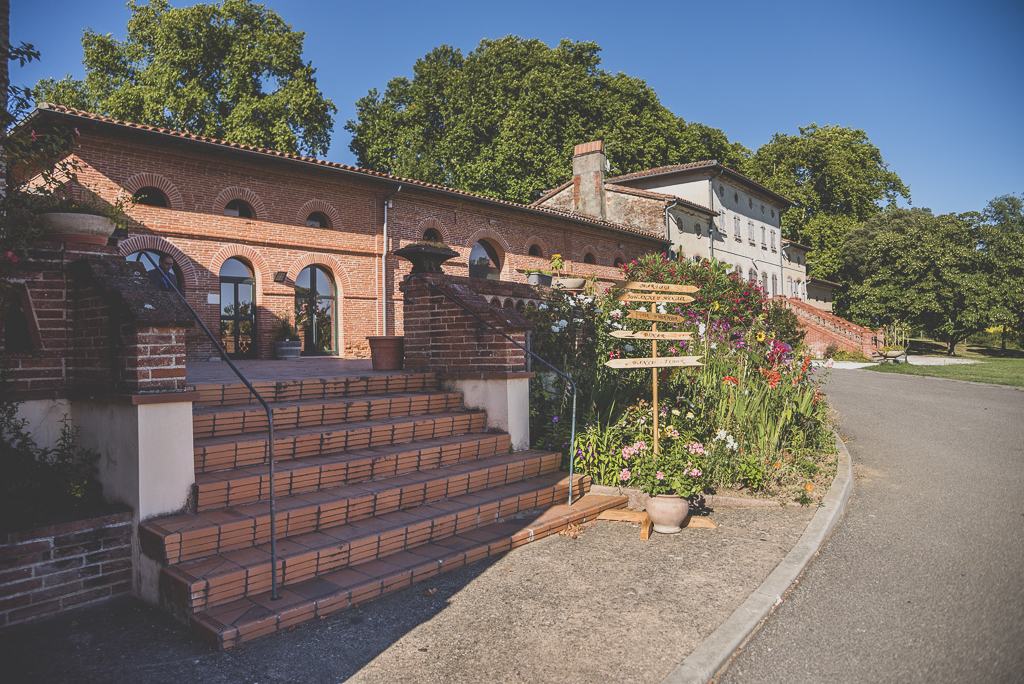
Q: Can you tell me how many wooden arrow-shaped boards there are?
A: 5